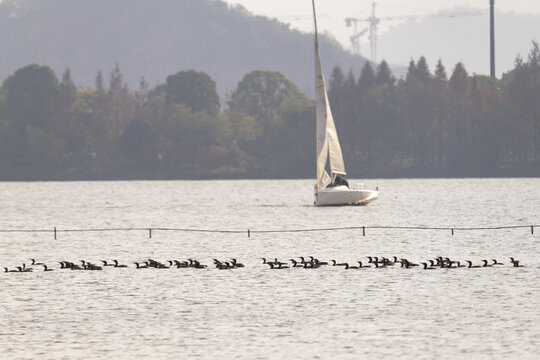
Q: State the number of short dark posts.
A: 6